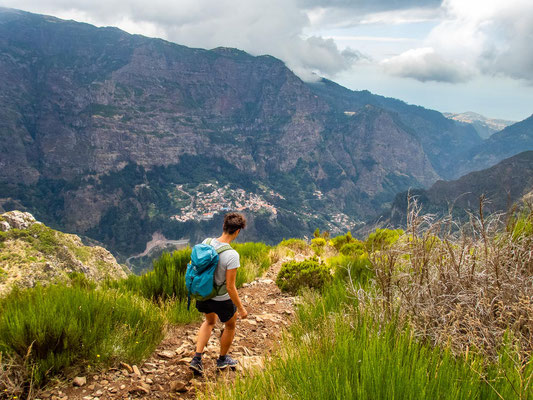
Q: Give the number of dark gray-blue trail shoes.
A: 2